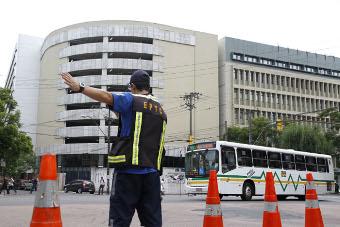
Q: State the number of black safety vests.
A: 1